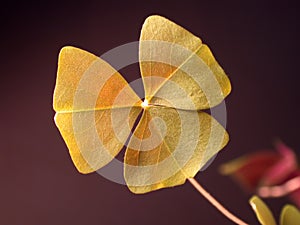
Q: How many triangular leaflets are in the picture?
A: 3